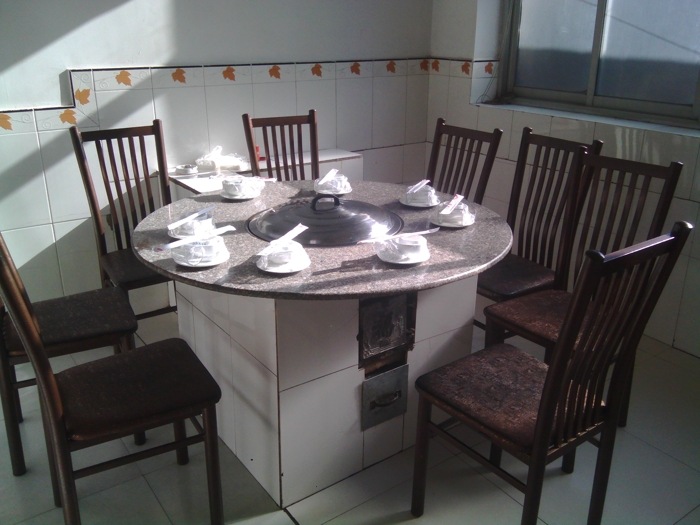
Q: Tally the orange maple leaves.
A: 14